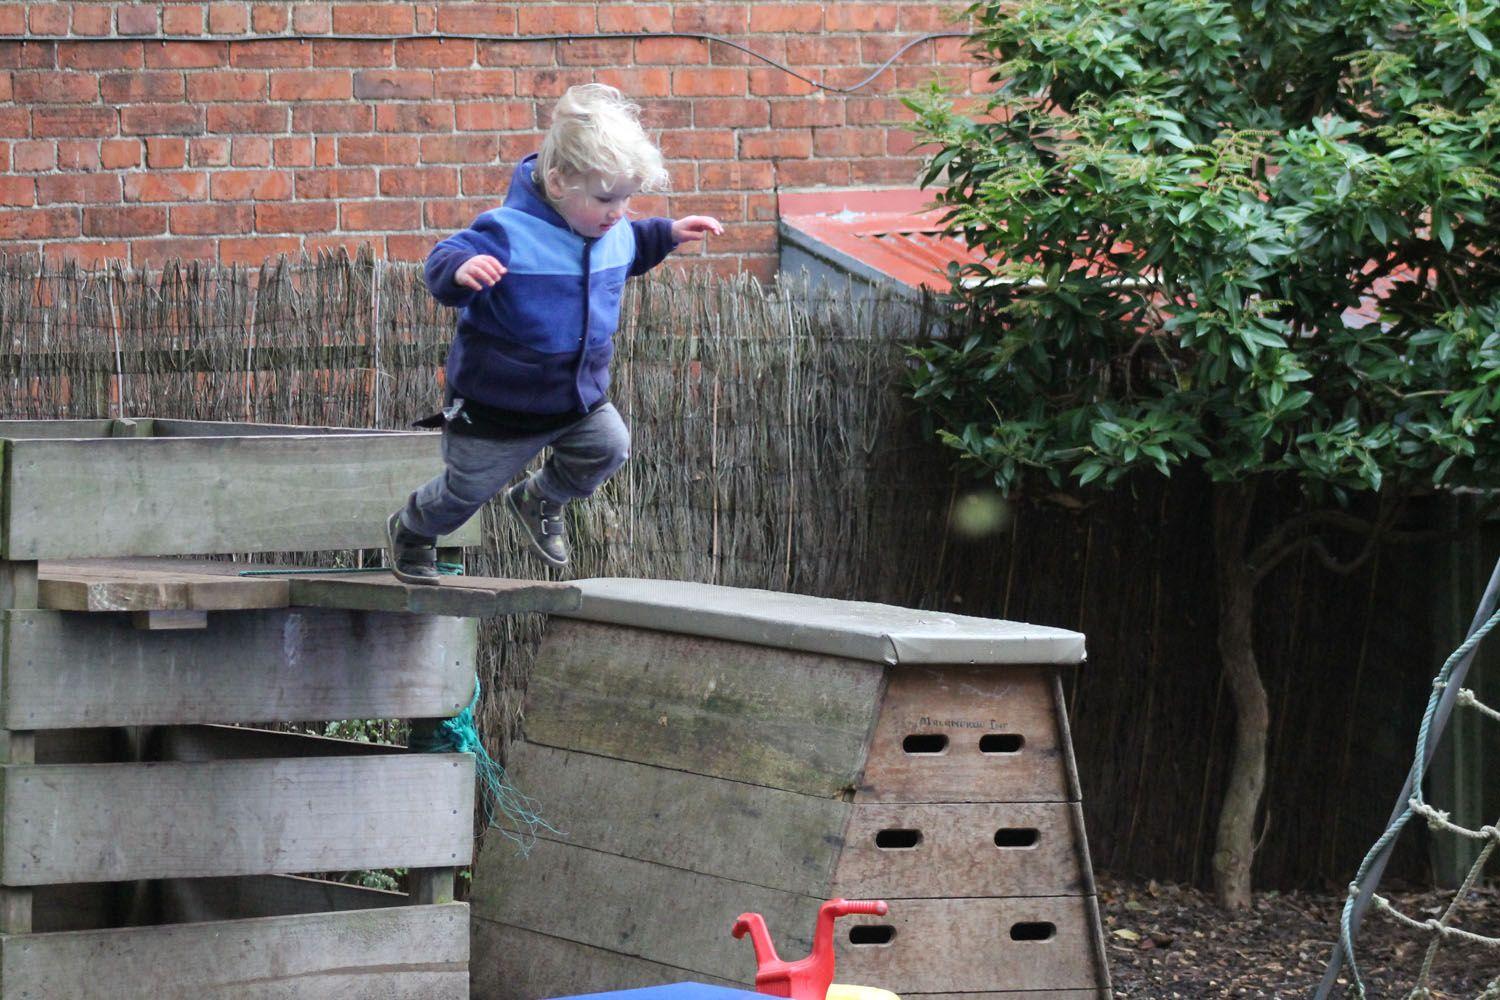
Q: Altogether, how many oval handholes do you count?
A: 6